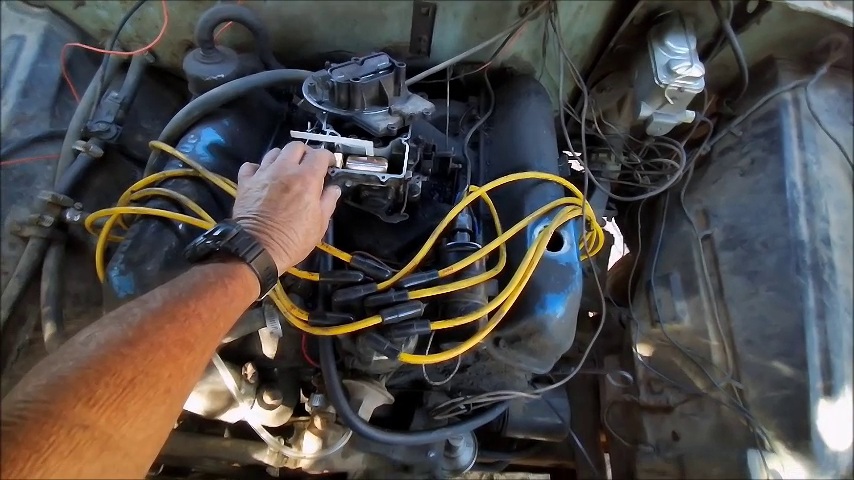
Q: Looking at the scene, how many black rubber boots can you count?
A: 9